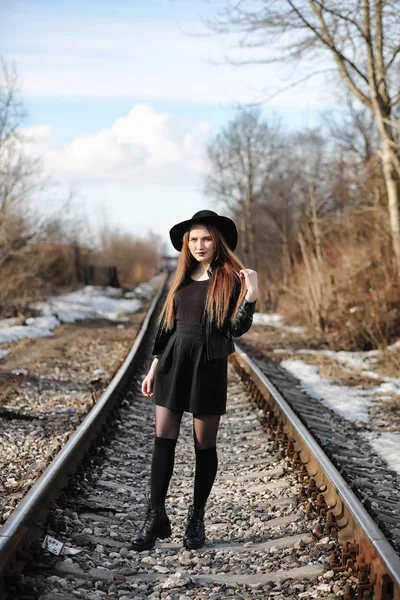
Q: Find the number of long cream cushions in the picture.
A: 0